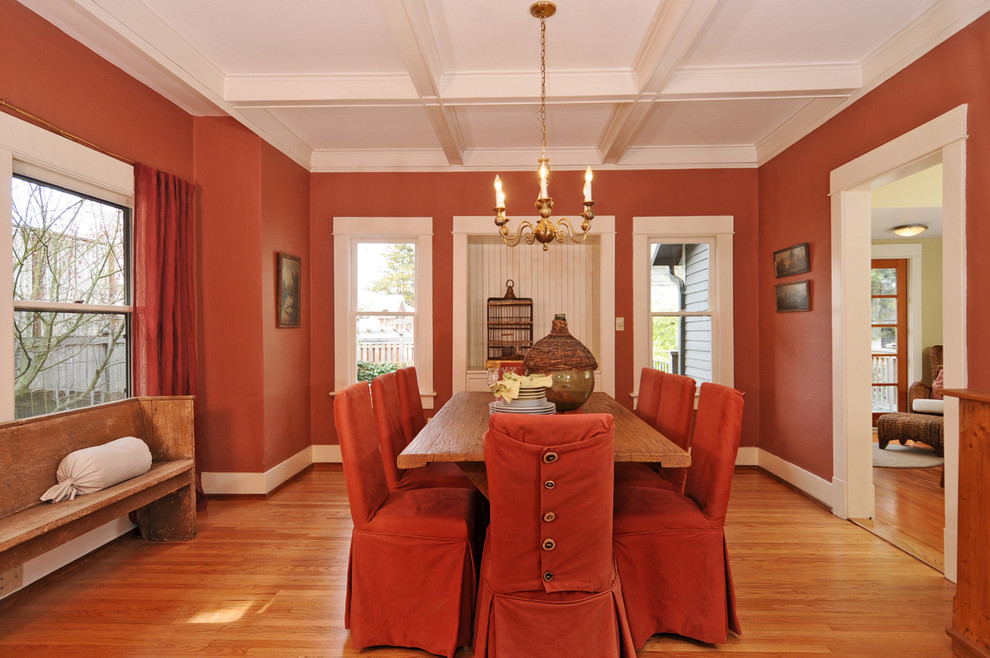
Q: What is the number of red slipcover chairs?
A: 7